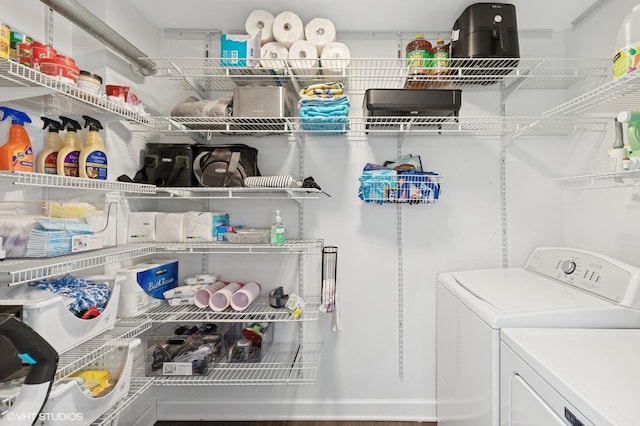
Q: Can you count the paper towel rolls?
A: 6